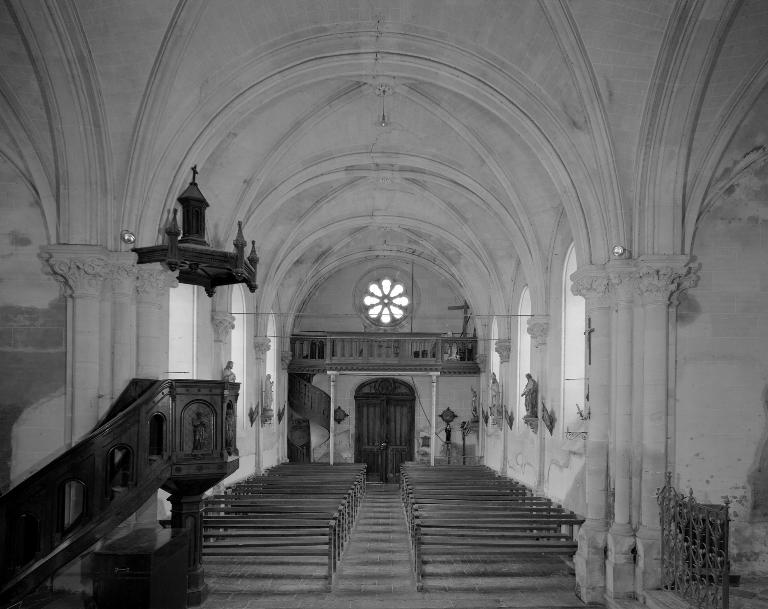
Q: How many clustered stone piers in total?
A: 2